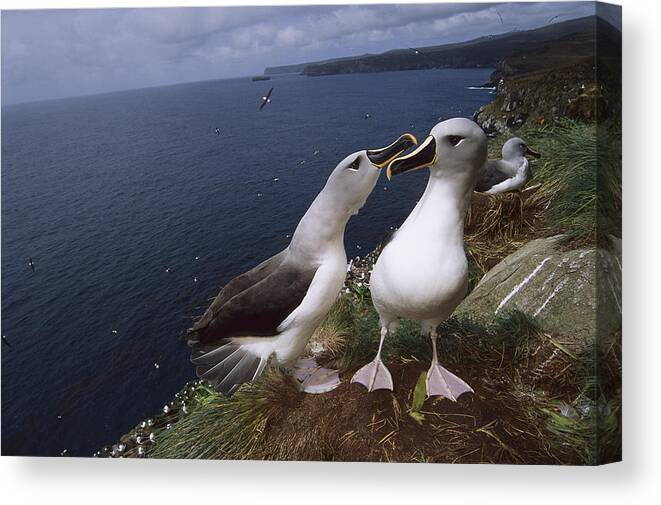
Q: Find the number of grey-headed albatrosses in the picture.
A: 3